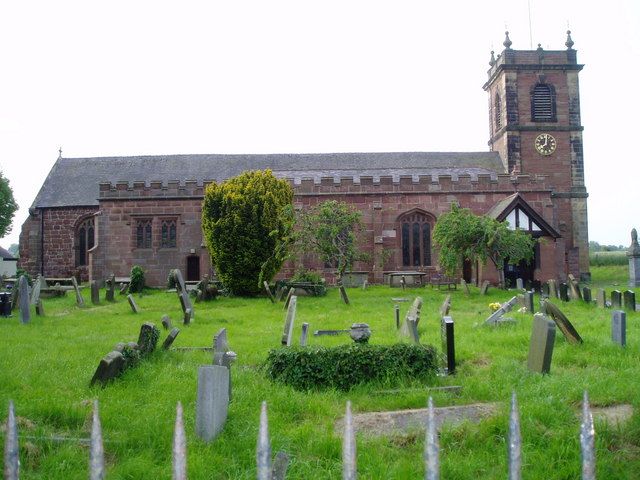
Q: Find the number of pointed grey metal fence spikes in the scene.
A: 8